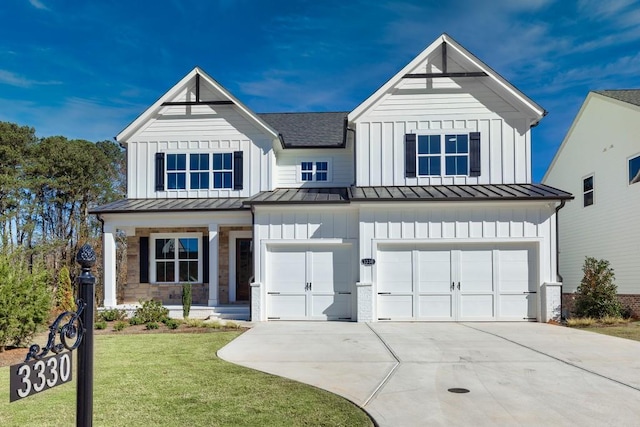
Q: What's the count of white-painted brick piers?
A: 3